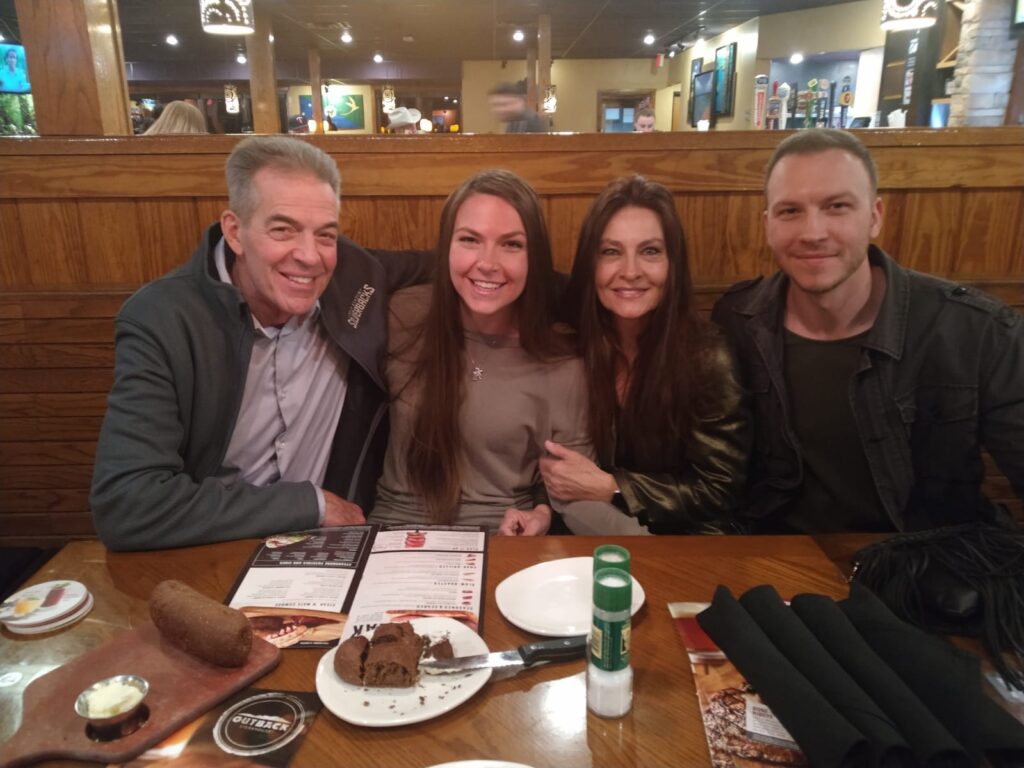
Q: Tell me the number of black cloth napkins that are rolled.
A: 4